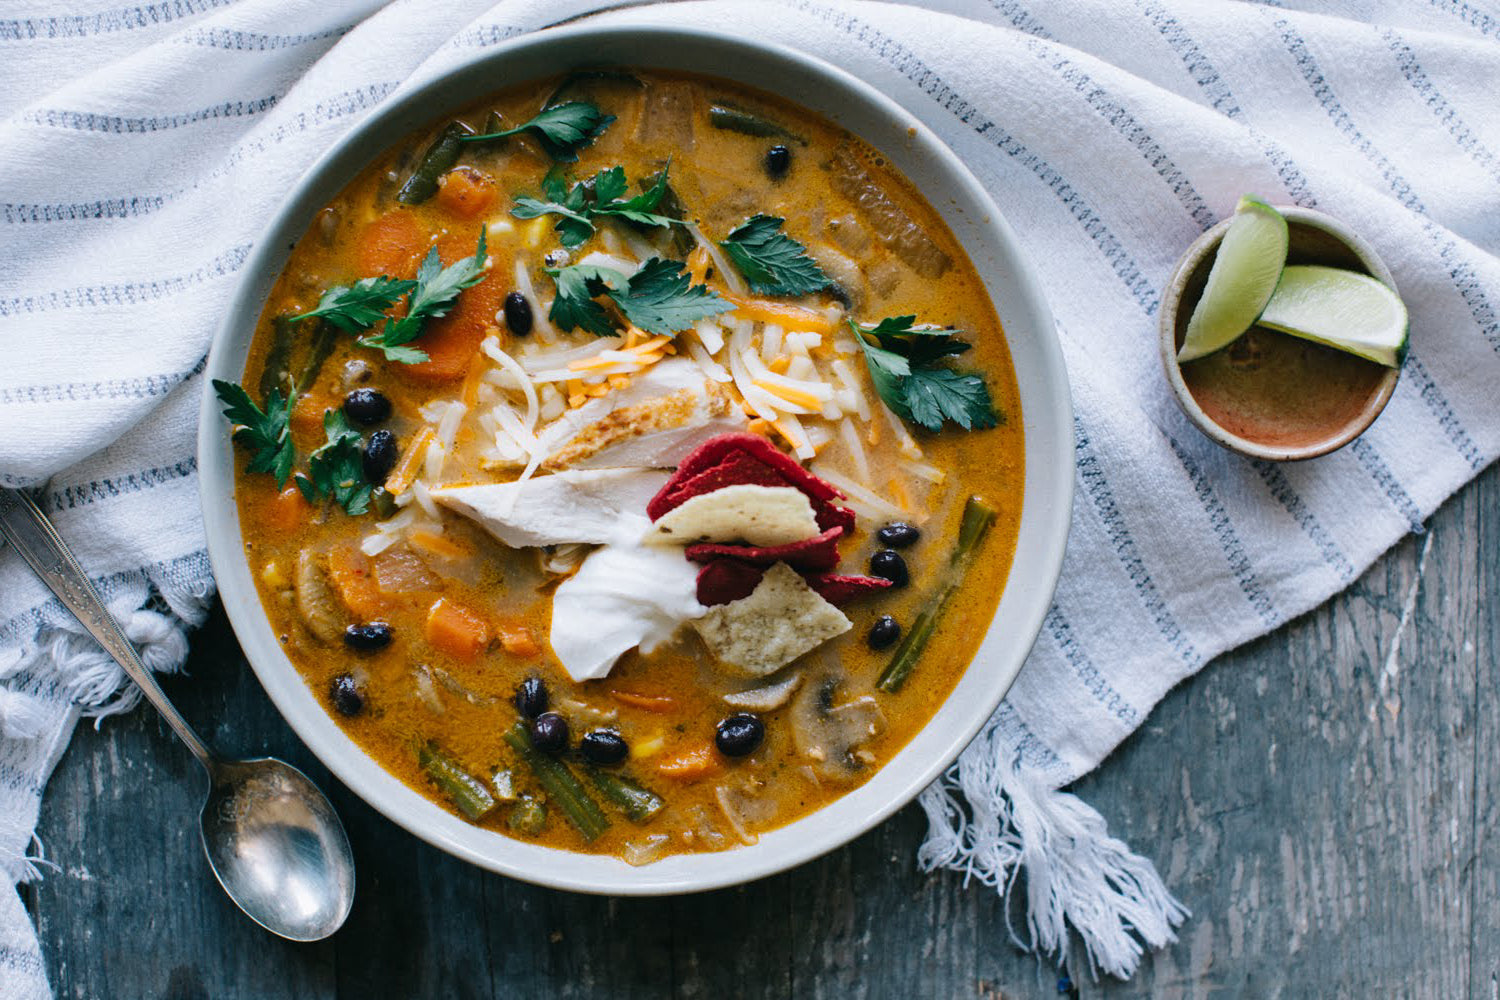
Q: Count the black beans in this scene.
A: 13